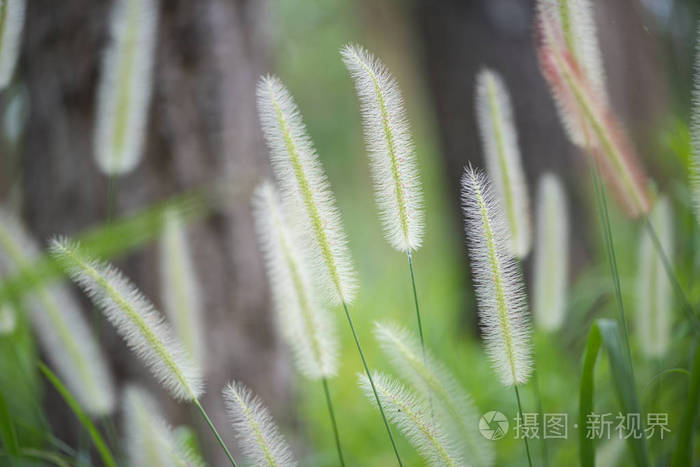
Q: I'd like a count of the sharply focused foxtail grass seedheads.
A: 6